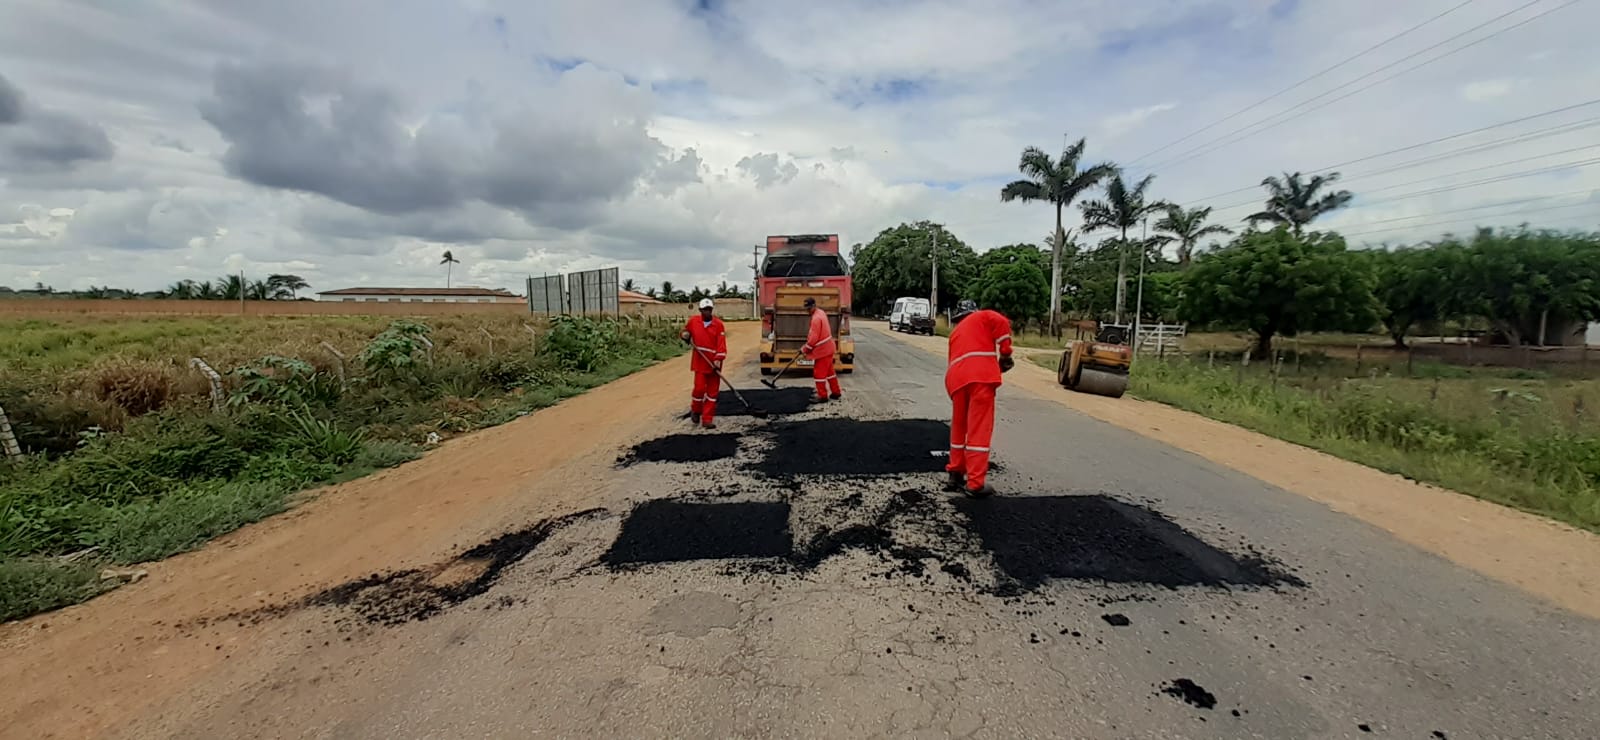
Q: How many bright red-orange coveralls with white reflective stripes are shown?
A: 3